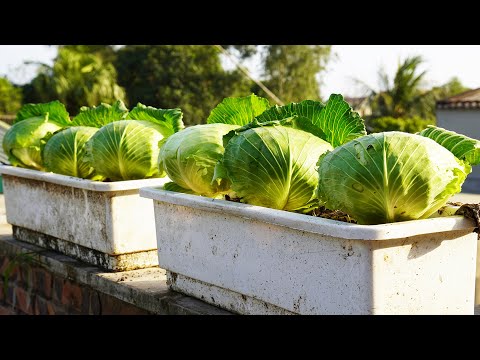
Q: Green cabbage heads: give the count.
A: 6